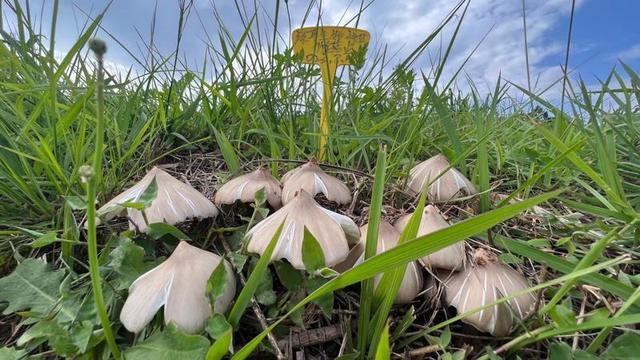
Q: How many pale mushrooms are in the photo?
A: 9